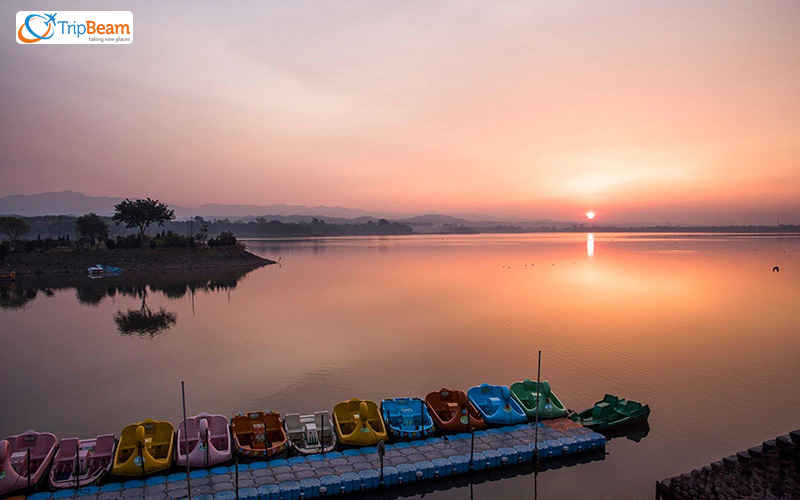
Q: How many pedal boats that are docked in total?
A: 12